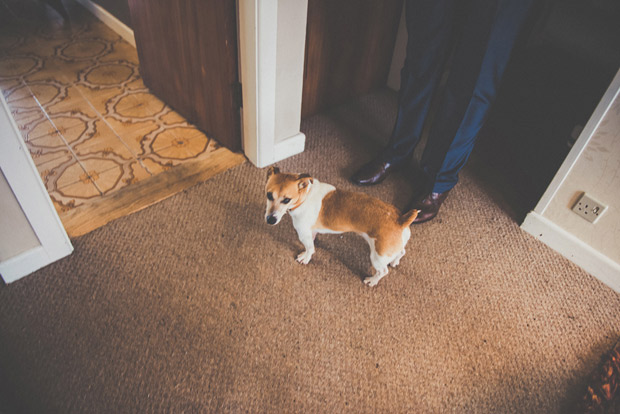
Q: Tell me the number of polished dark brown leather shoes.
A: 2